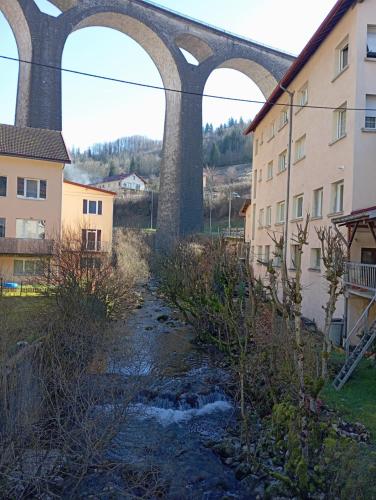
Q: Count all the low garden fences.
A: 1